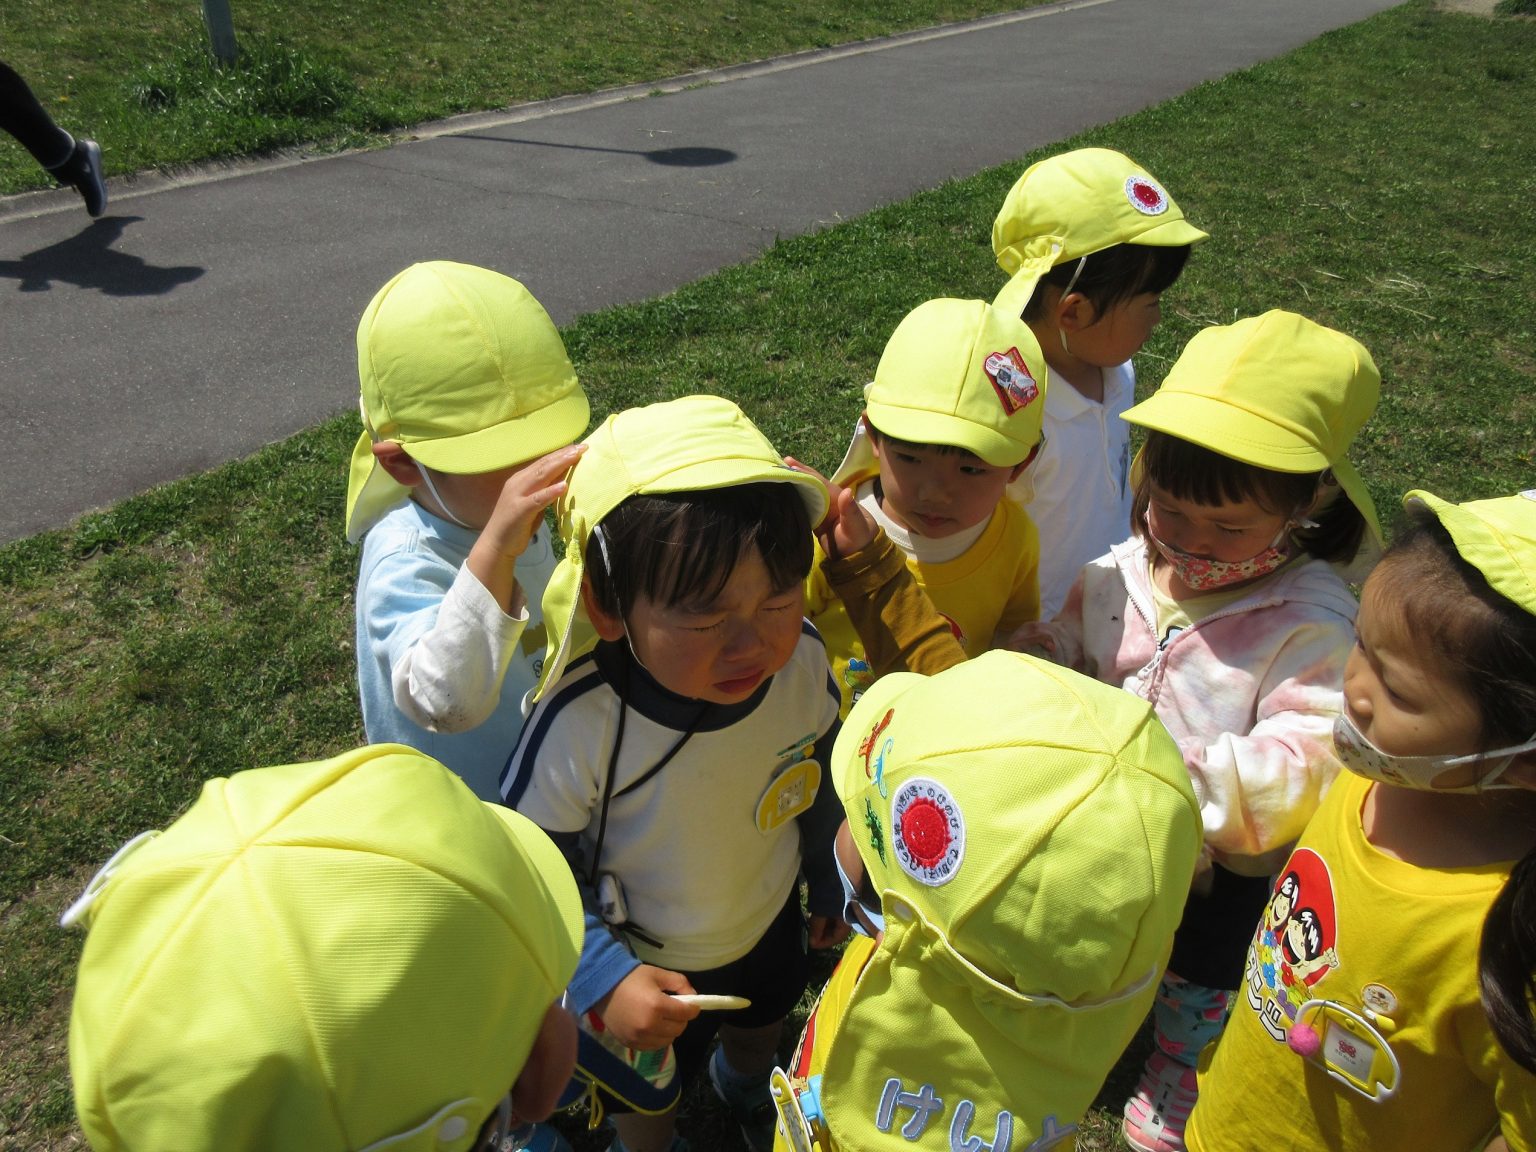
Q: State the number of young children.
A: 8